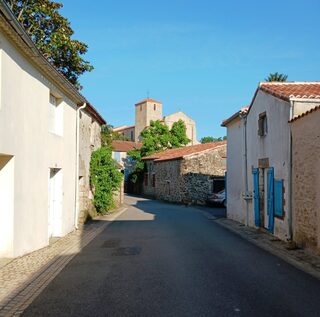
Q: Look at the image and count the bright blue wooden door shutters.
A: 2